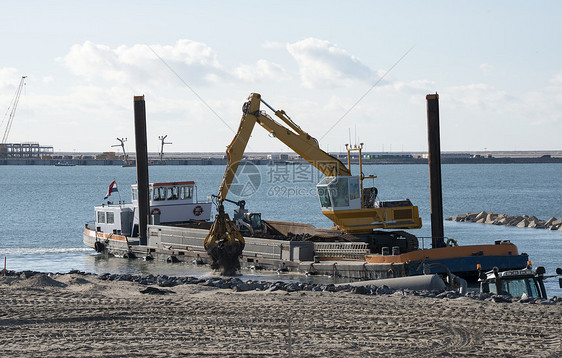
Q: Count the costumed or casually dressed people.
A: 0